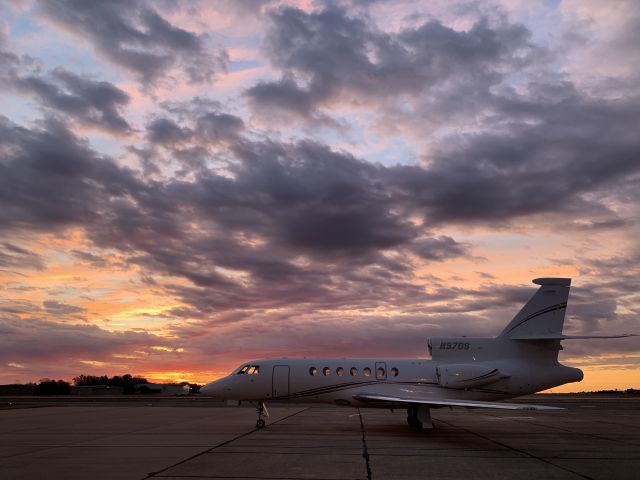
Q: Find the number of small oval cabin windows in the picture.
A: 7